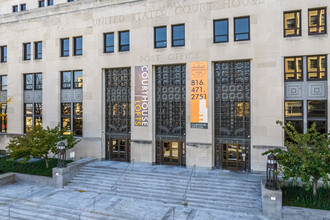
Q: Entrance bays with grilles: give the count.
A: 3